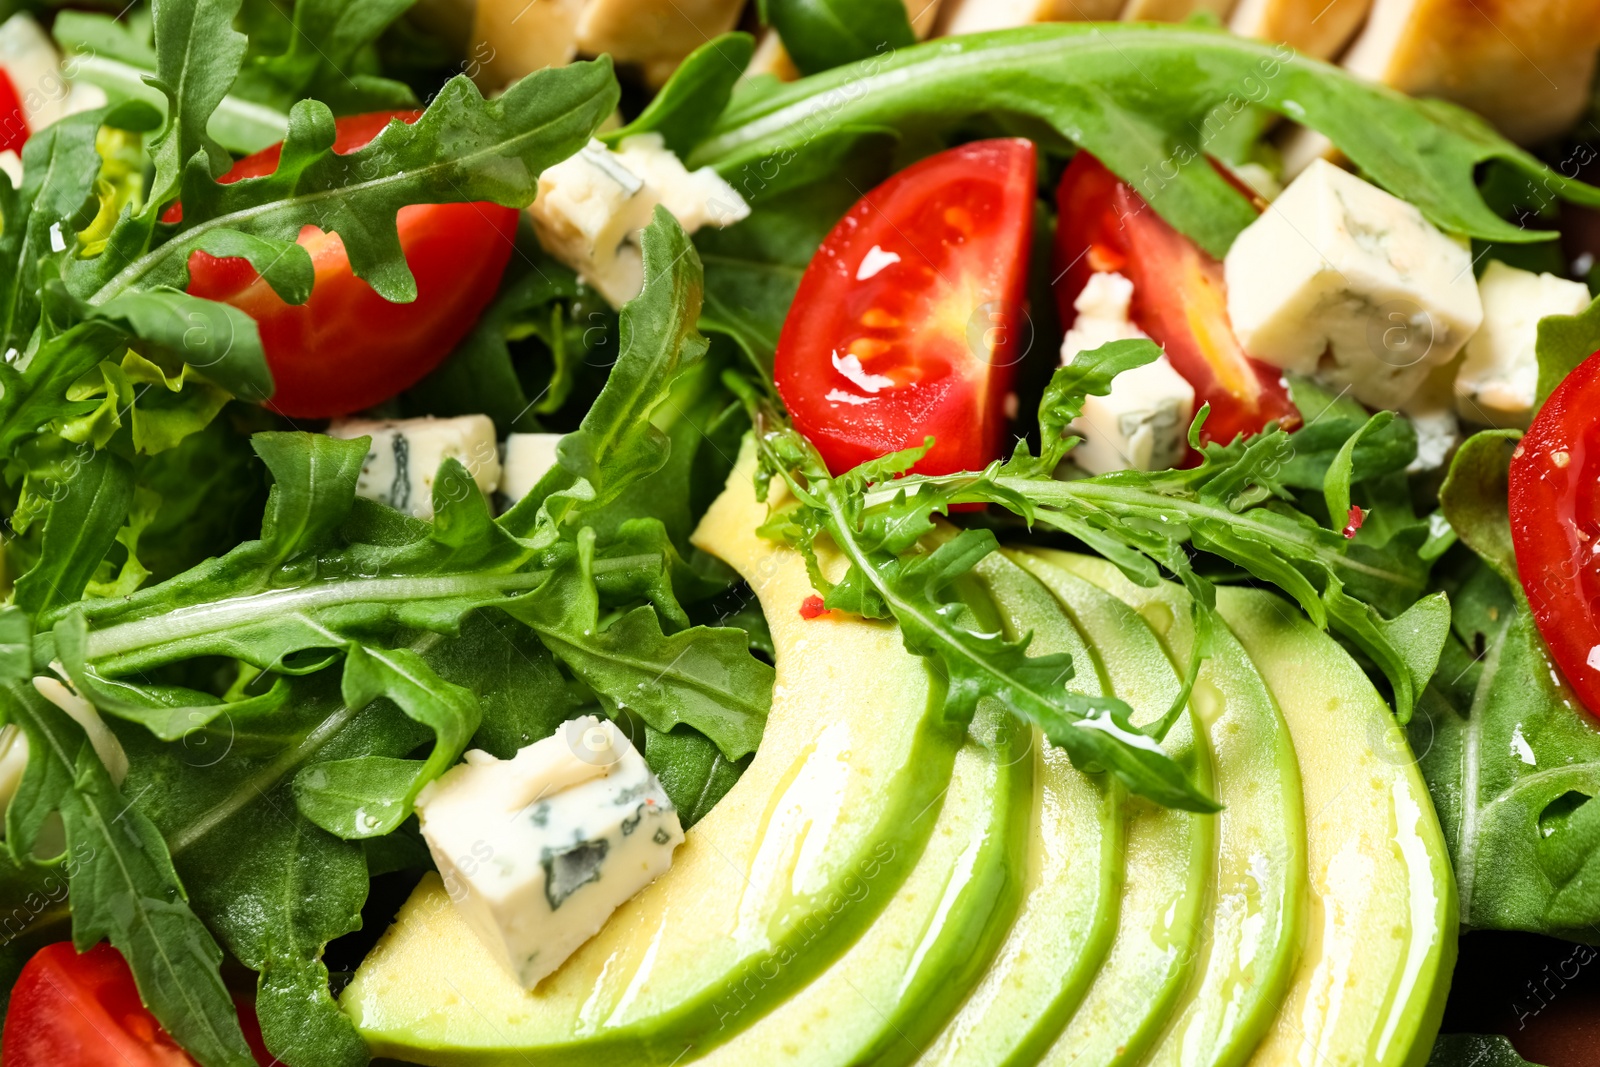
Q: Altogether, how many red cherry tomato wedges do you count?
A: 6